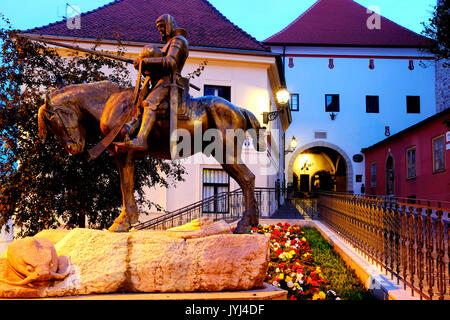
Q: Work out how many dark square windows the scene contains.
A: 3